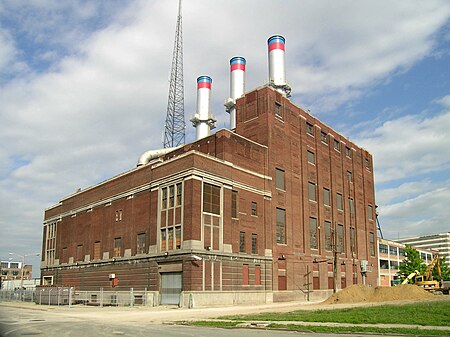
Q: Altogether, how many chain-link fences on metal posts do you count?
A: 1